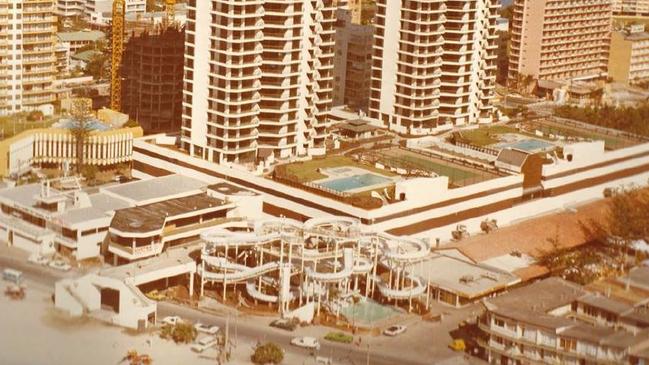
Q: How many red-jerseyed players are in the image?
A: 0